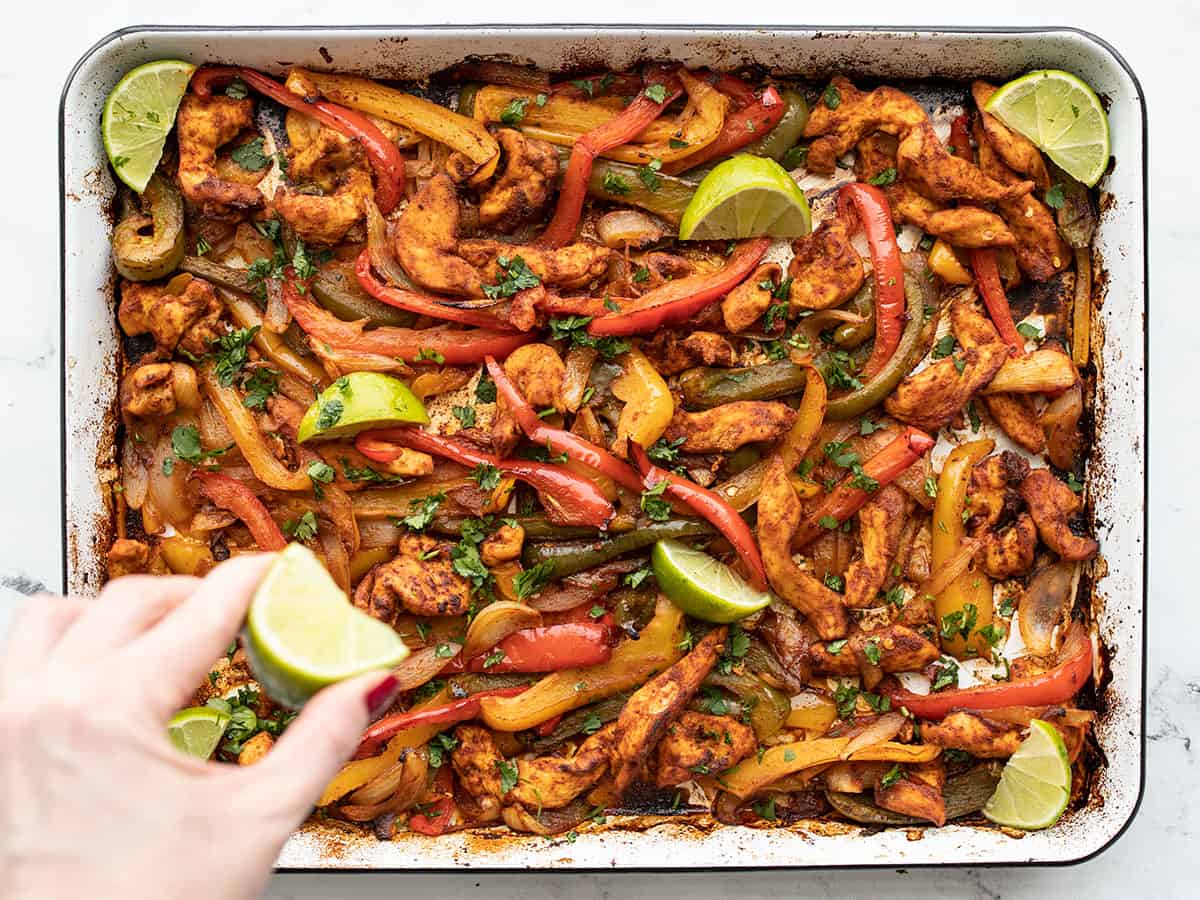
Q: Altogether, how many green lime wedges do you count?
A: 8